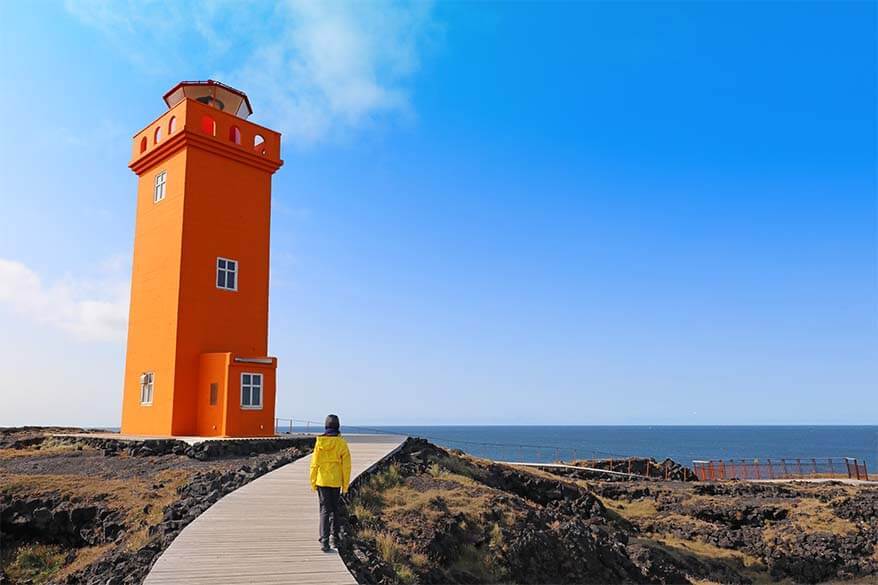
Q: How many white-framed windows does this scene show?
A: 4